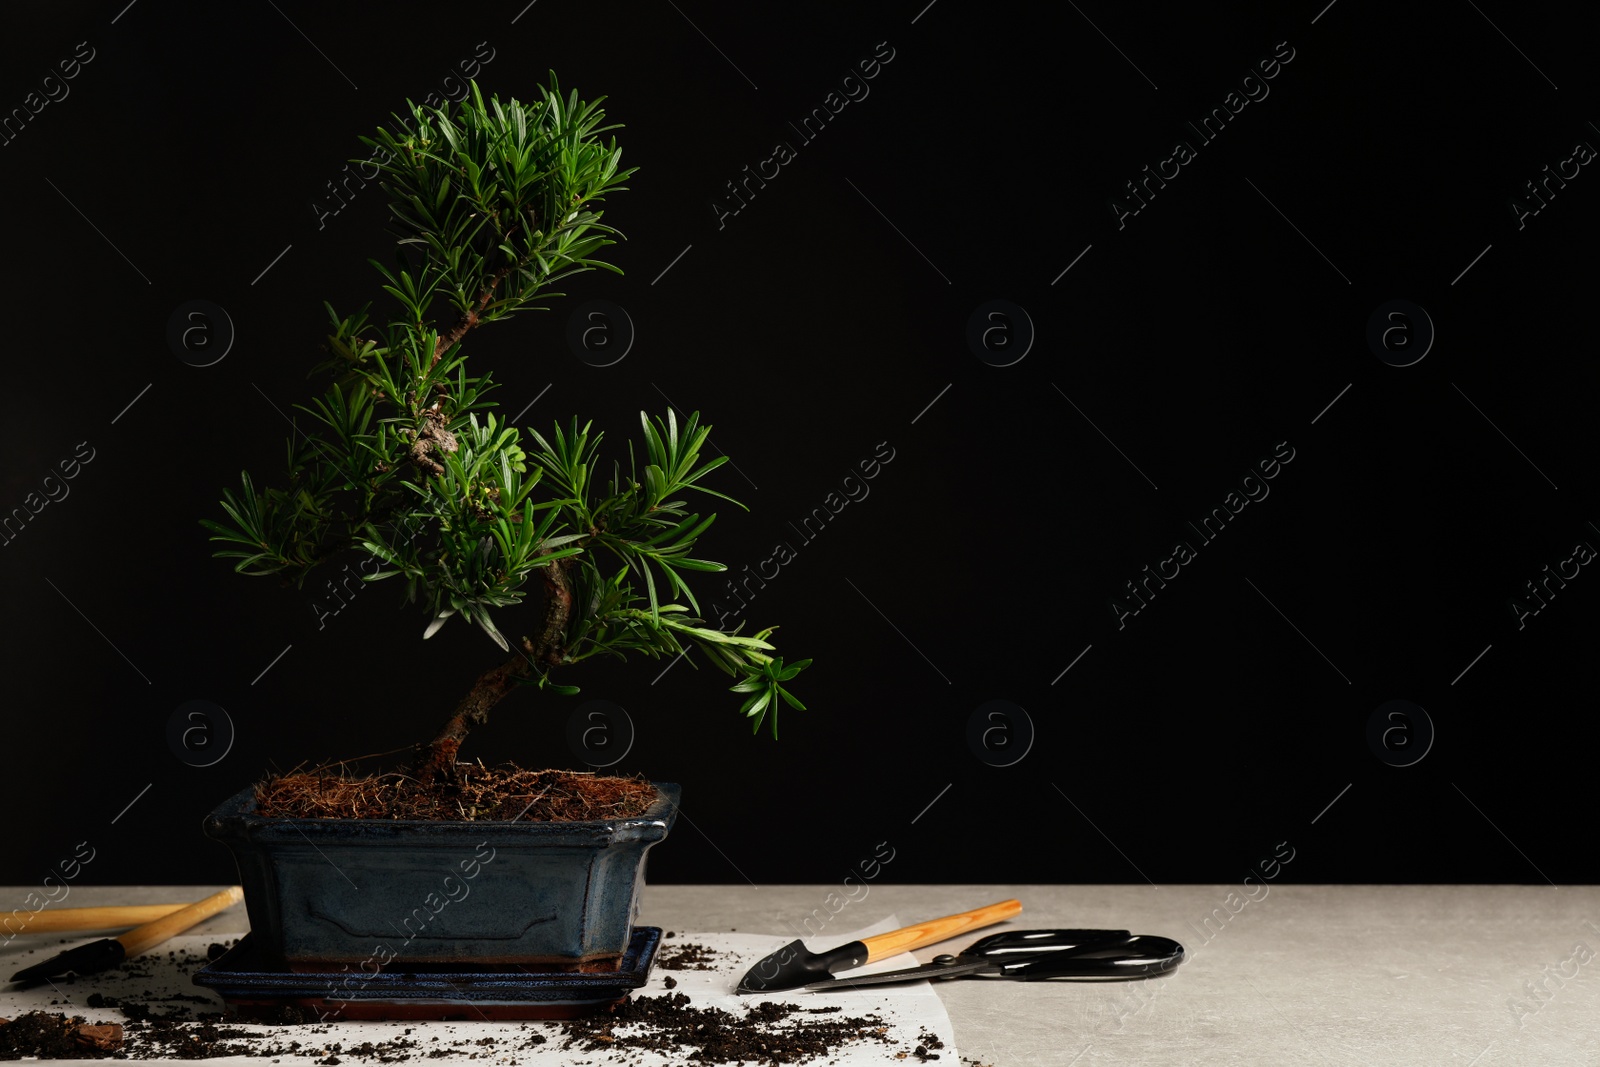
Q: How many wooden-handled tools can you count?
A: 3